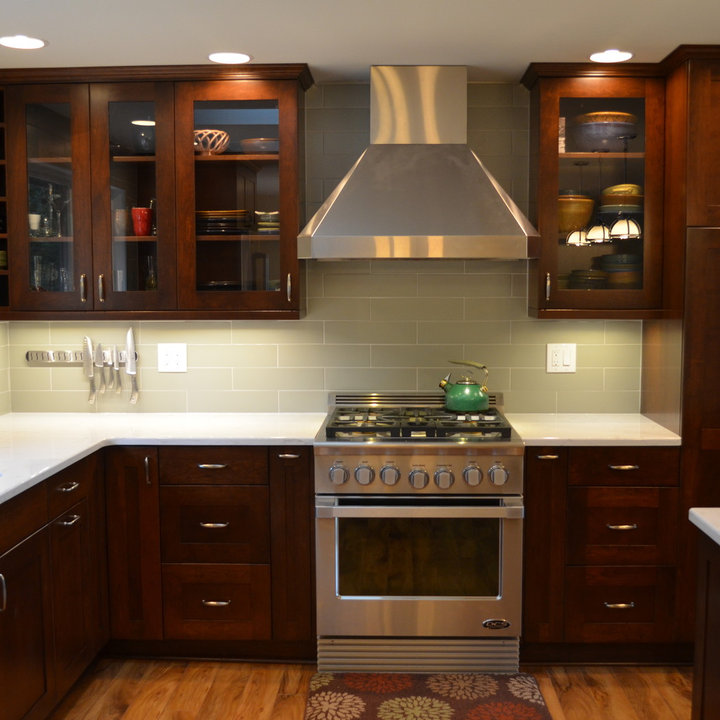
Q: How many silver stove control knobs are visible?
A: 7